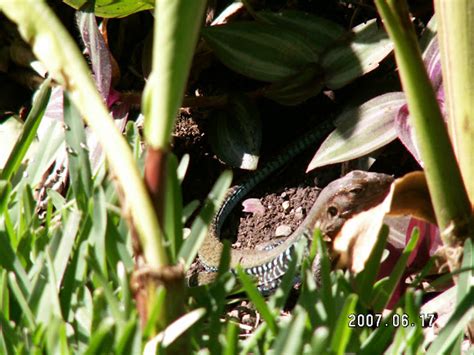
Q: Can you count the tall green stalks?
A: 4